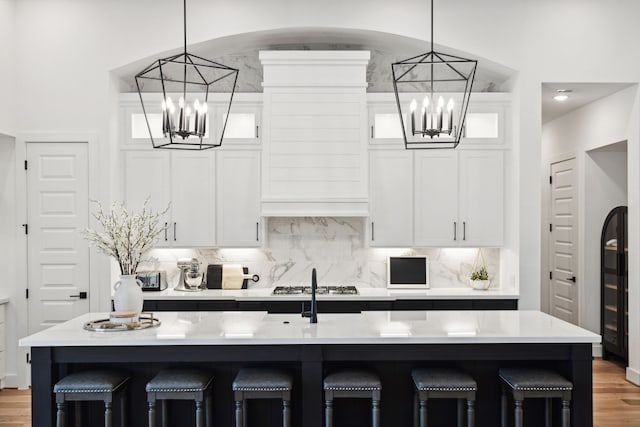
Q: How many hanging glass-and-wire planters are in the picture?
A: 0